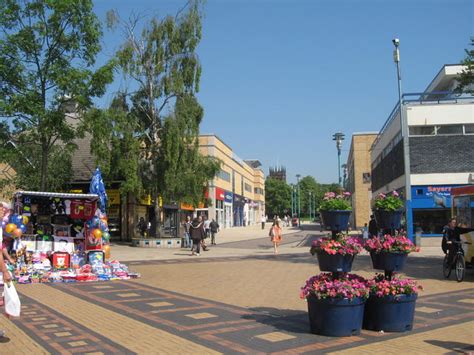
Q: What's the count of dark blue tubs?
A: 6